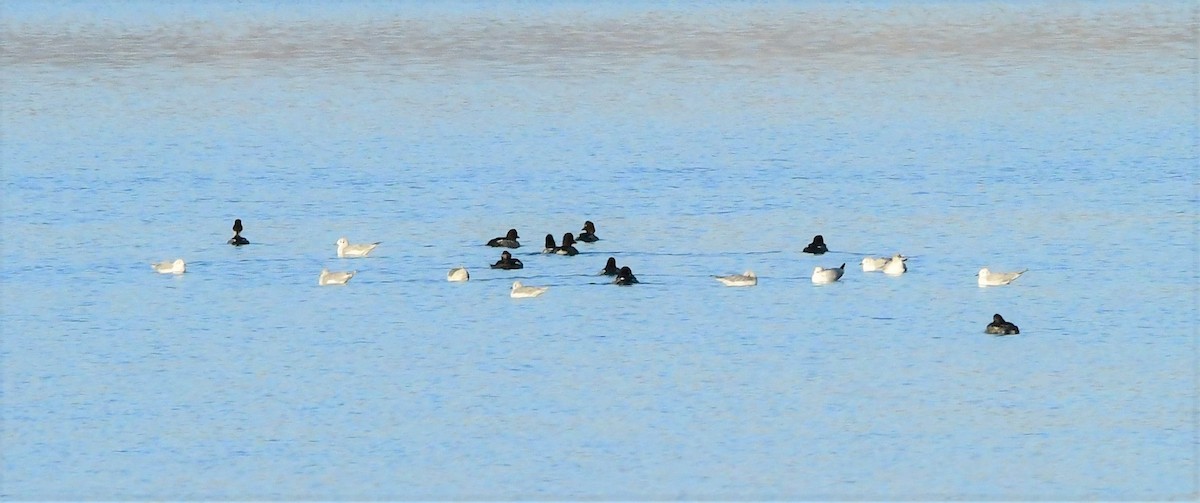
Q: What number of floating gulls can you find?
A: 10